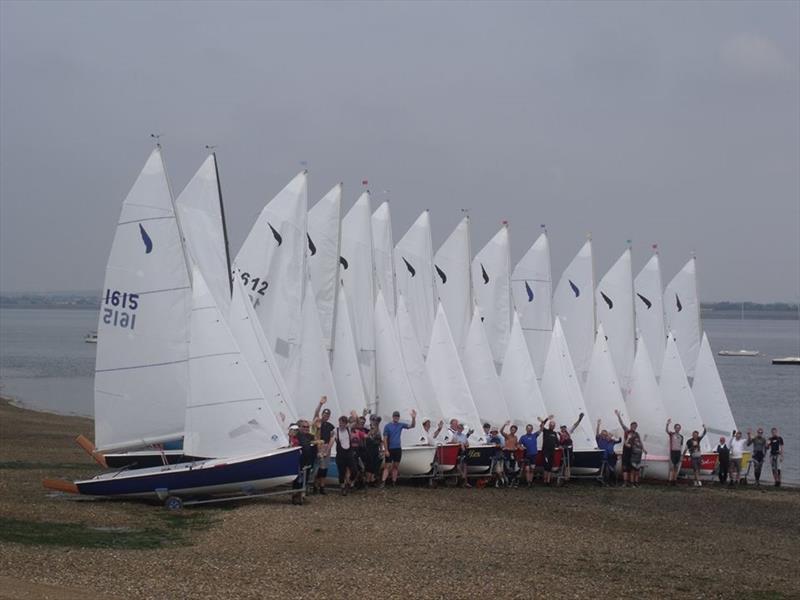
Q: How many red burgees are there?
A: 3